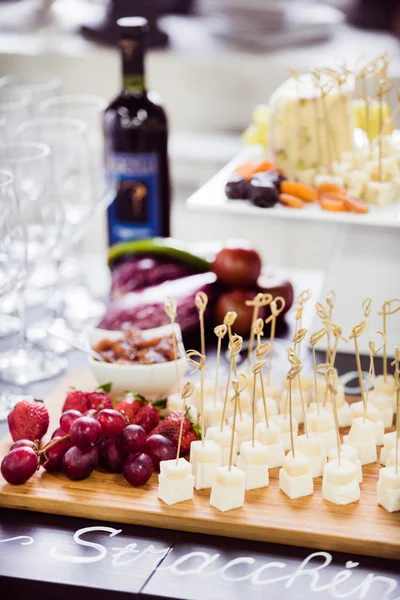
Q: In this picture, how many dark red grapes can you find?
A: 13